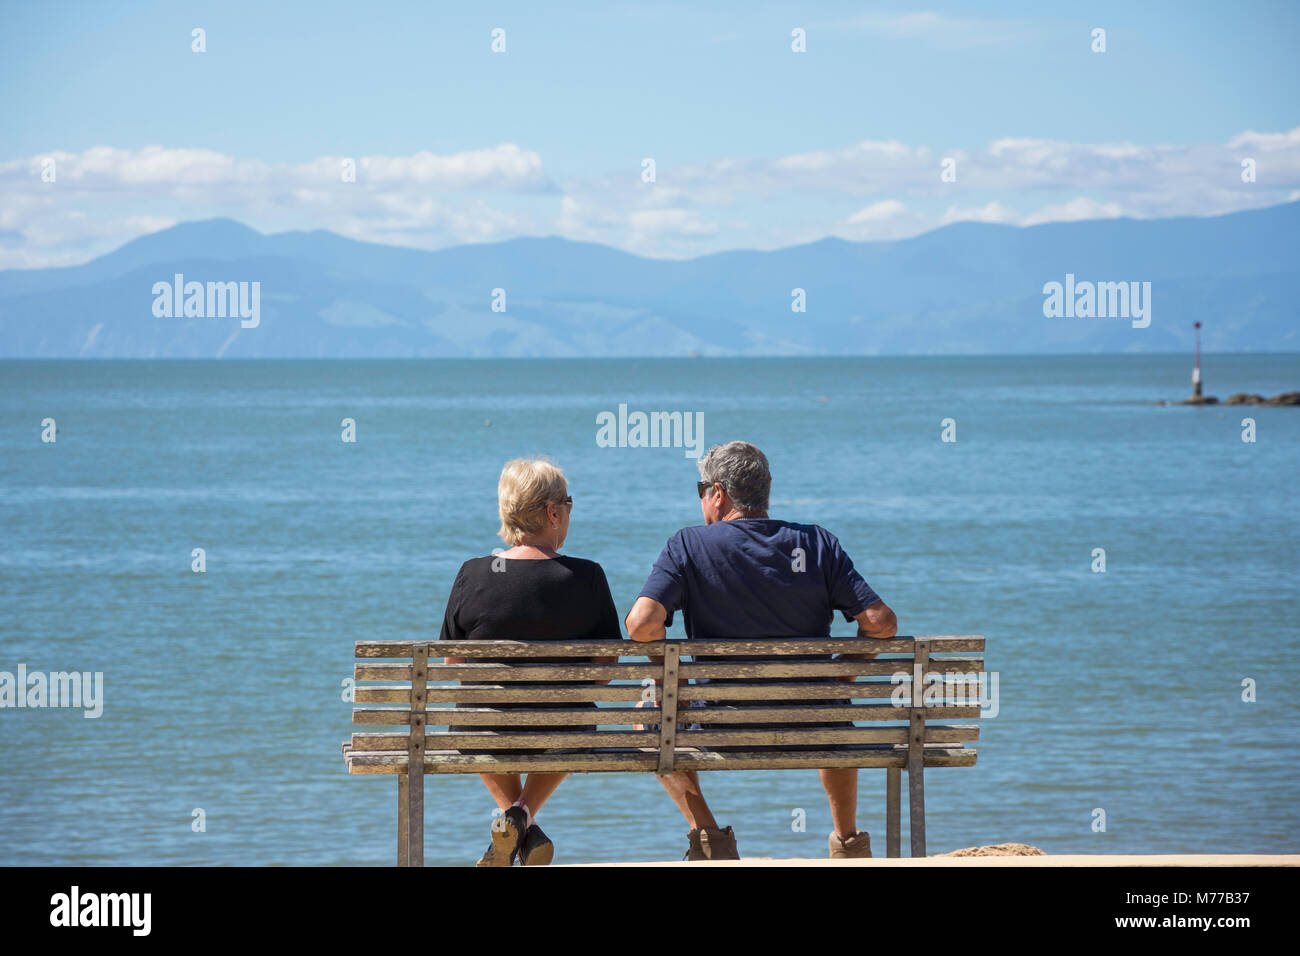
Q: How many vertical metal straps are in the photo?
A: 3